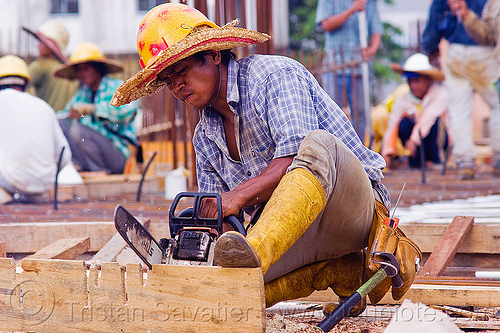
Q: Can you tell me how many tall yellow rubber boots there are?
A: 2